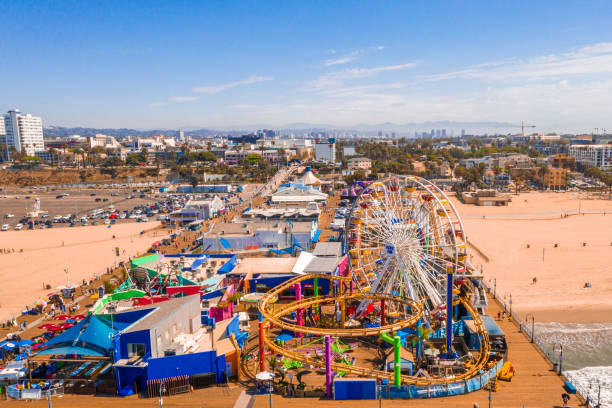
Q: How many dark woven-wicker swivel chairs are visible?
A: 0